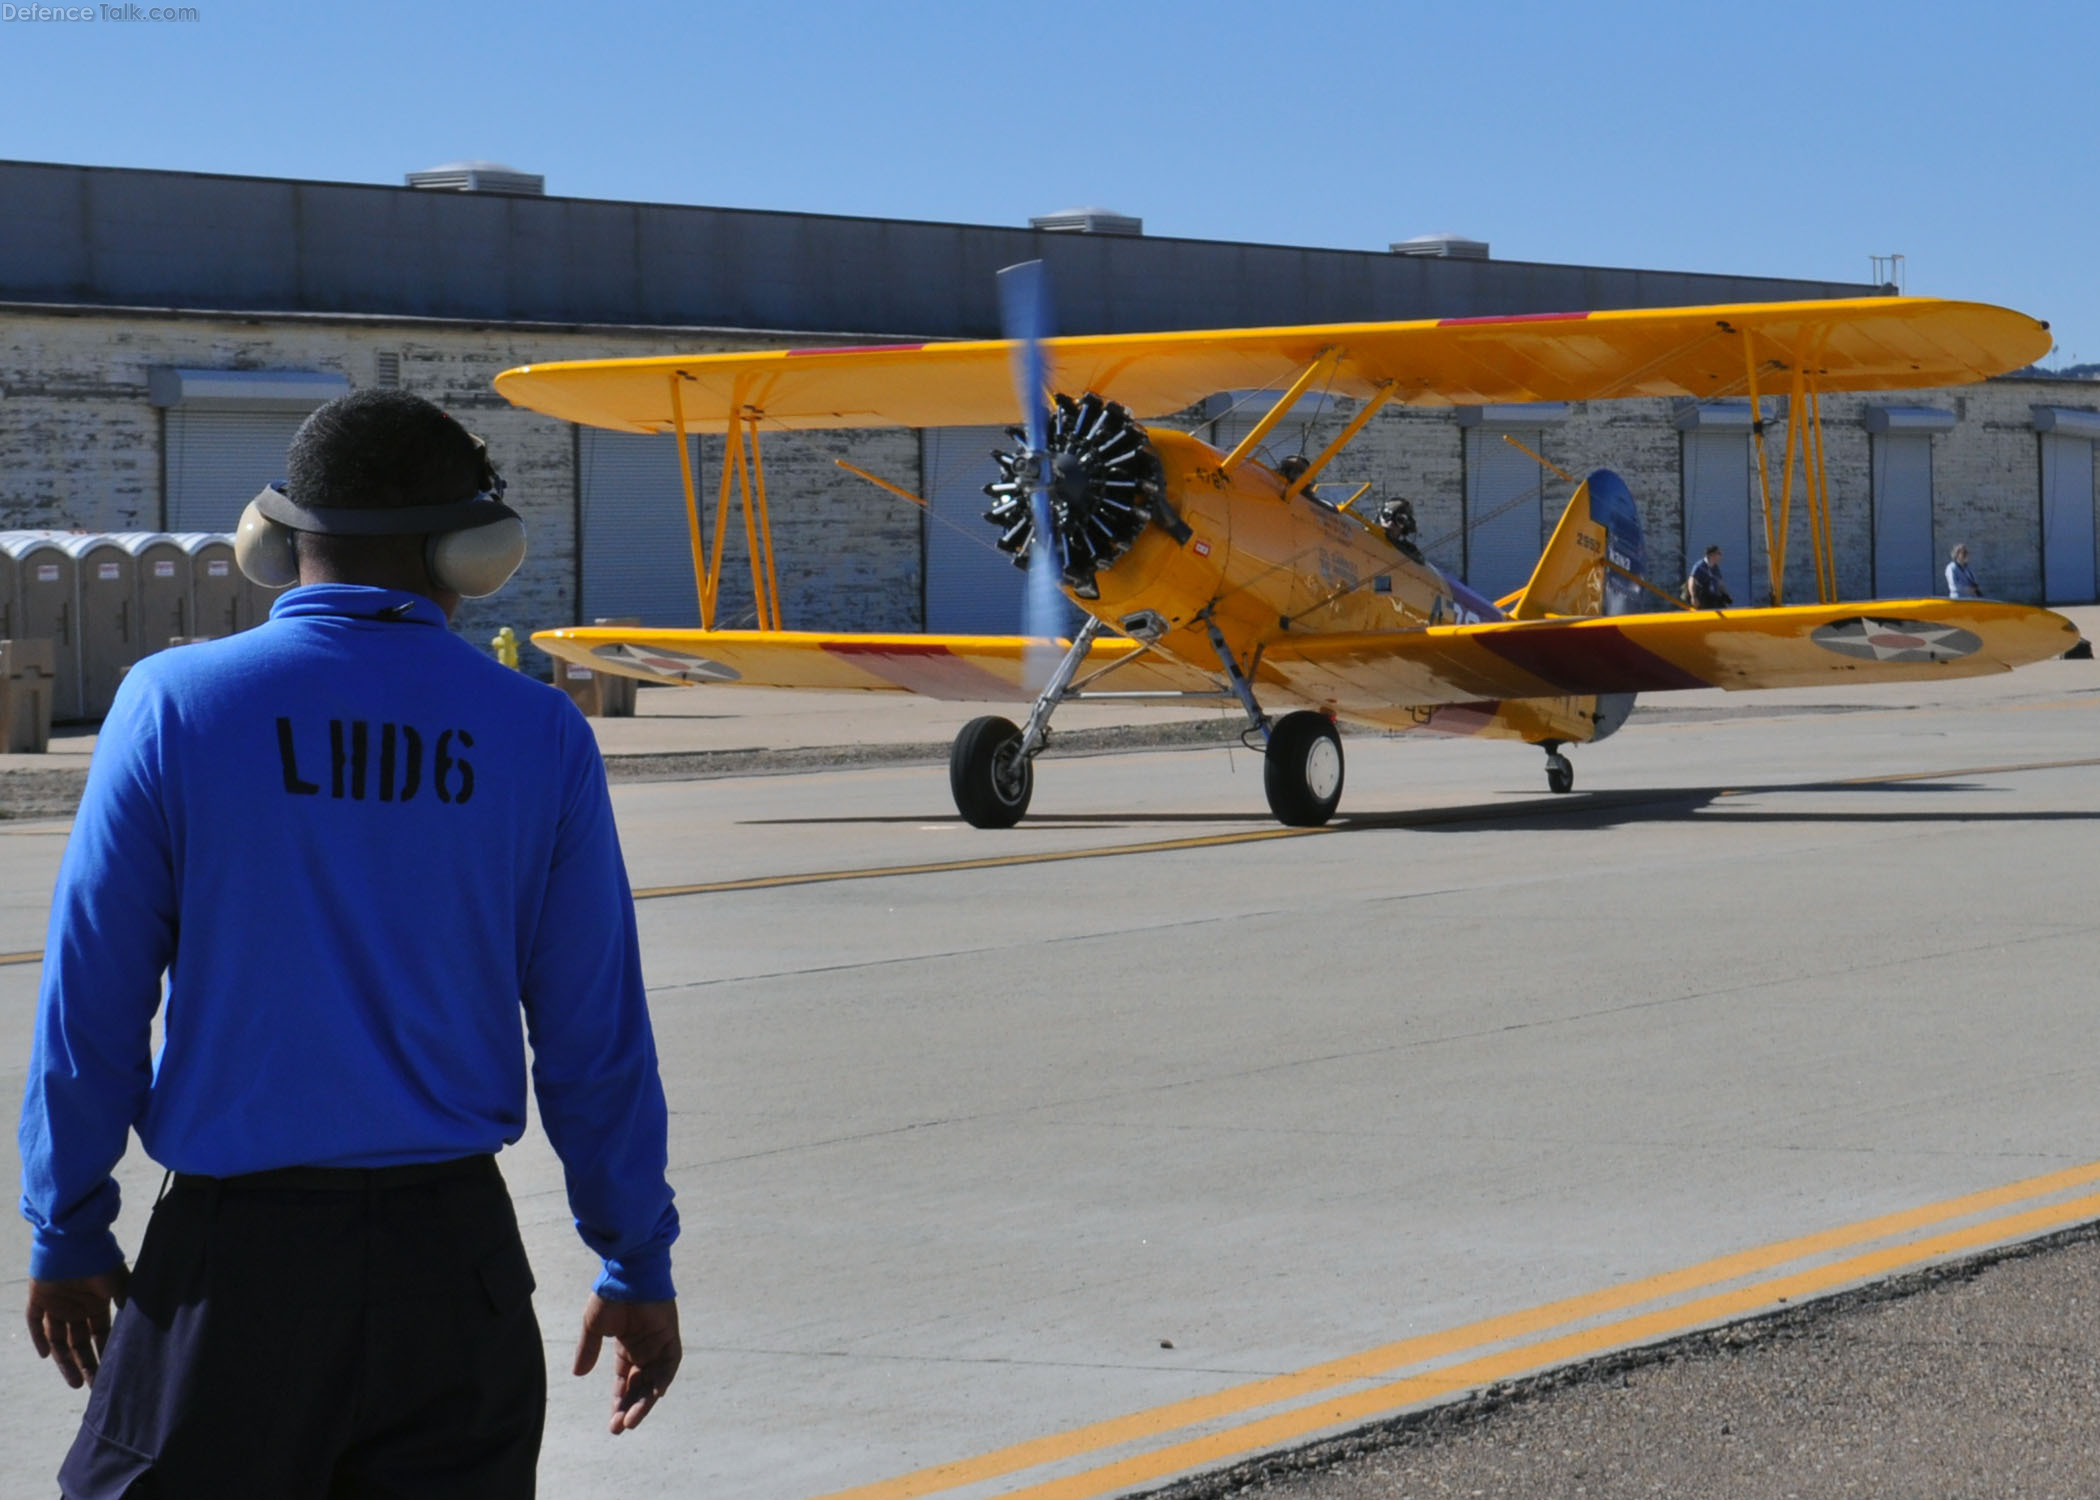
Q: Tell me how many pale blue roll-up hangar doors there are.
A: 8